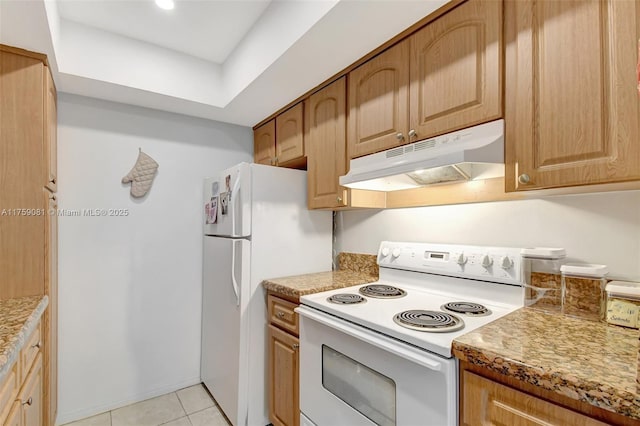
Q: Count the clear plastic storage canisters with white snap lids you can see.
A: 3